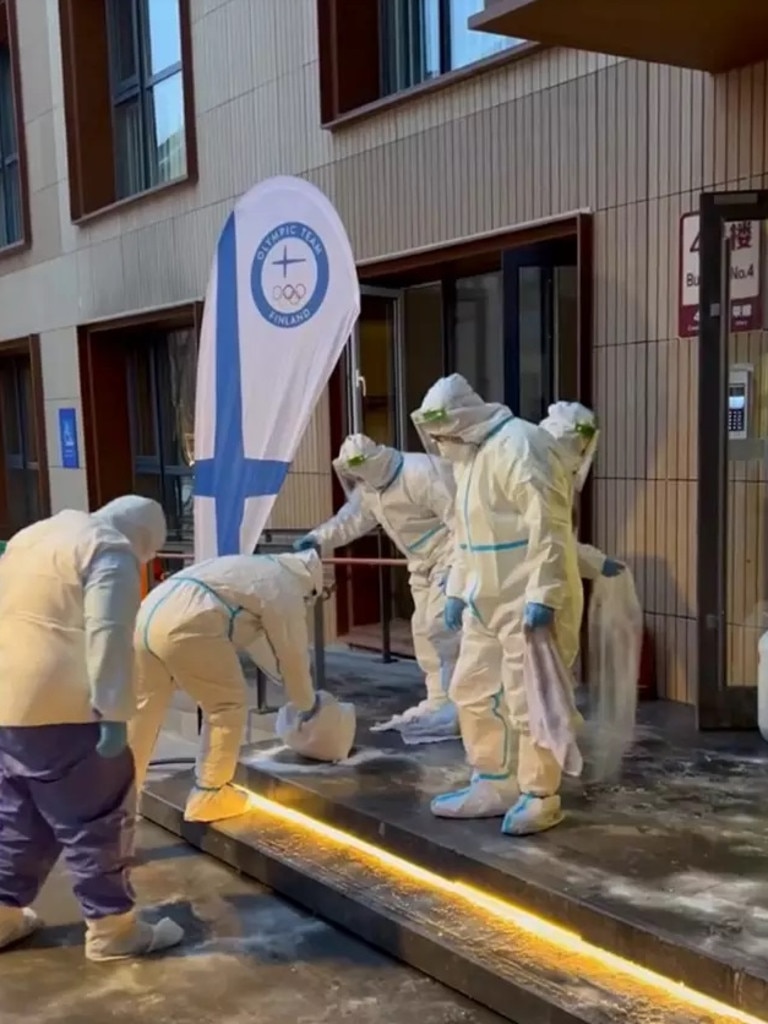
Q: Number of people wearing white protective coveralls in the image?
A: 4